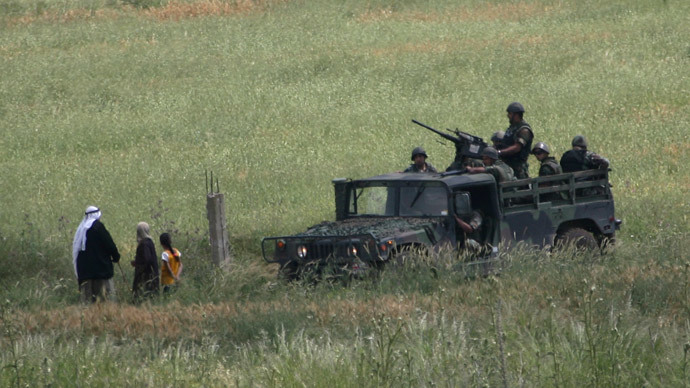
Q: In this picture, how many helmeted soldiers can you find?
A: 6